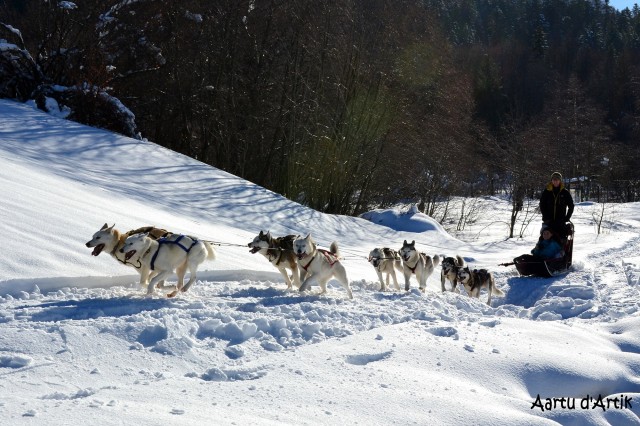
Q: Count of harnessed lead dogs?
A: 2